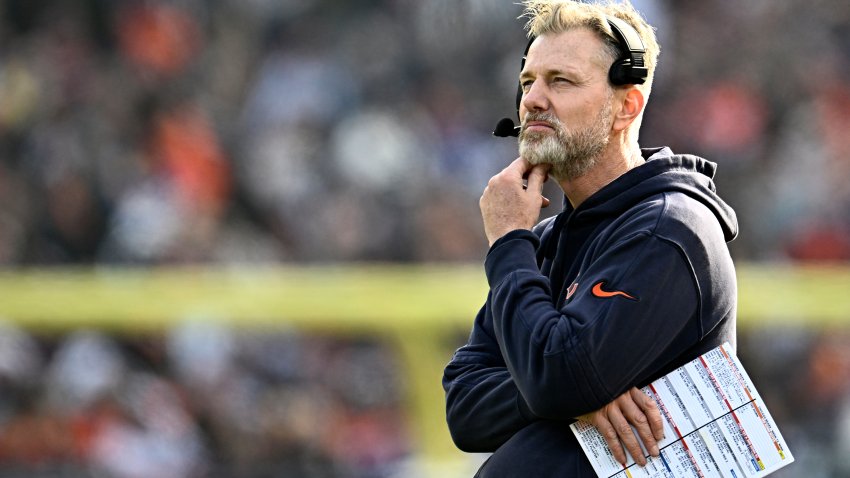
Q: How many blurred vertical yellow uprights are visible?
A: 1